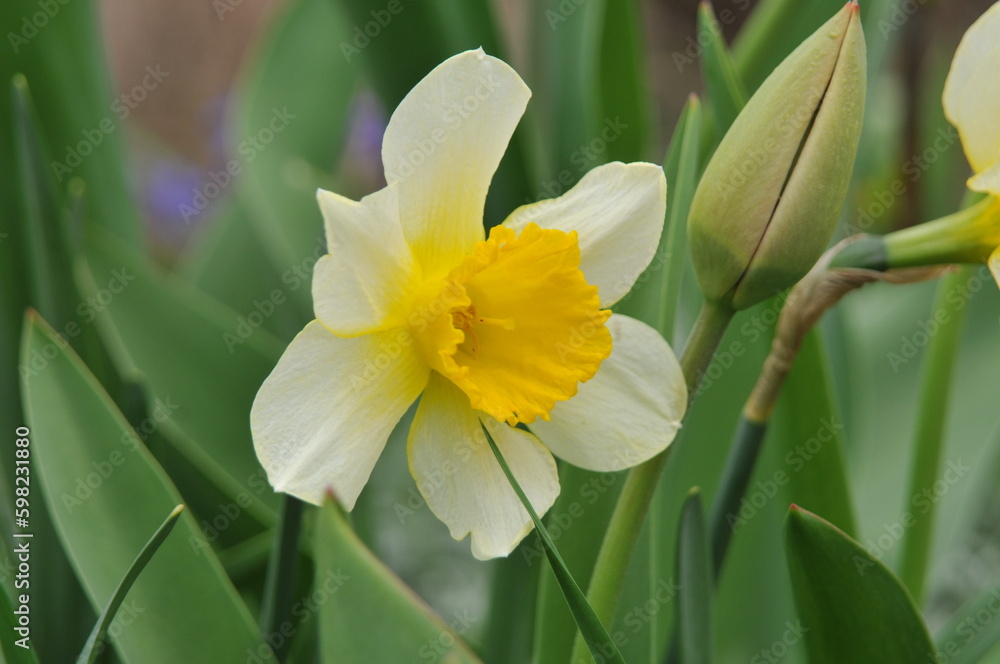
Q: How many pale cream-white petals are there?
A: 6